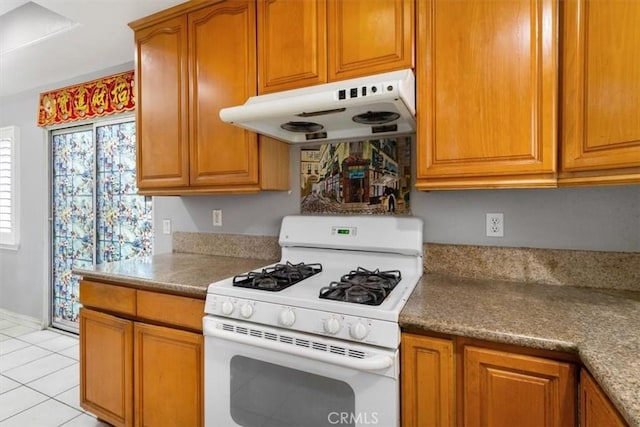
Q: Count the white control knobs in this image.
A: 5